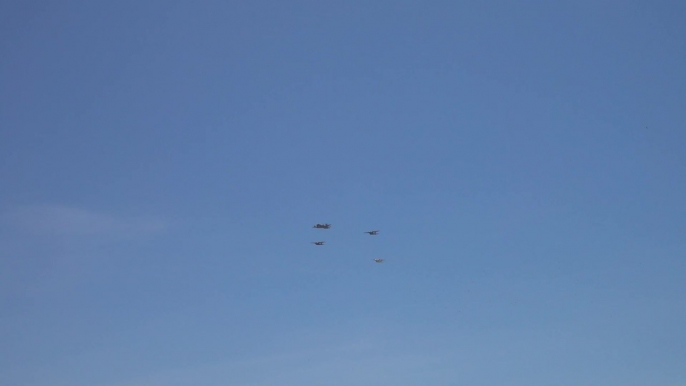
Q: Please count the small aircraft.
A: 4